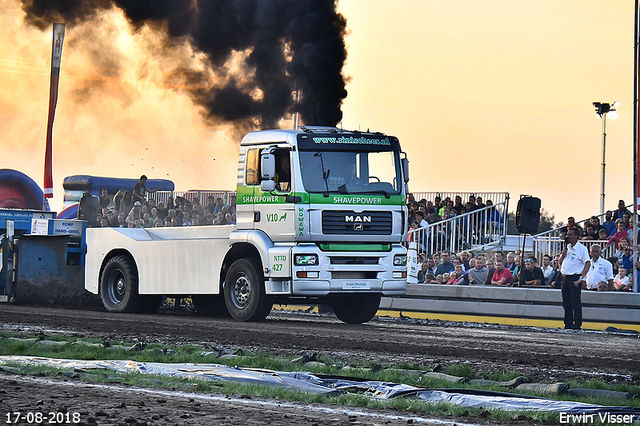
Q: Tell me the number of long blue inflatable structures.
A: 1